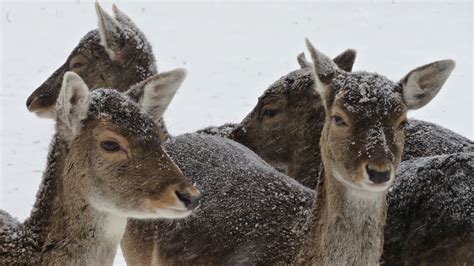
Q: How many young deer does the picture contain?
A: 4